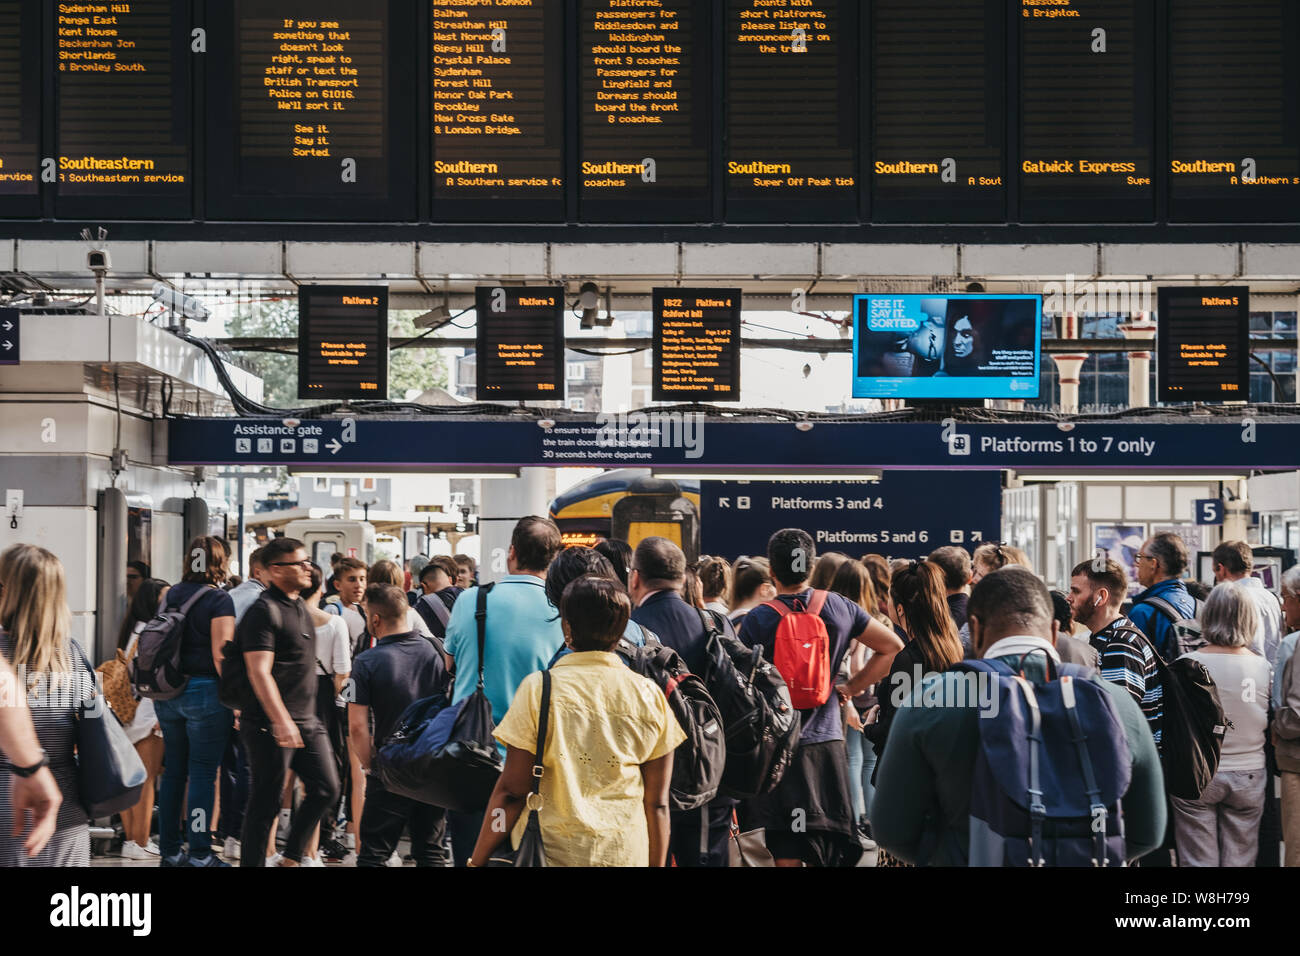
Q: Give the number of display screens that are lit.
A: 14